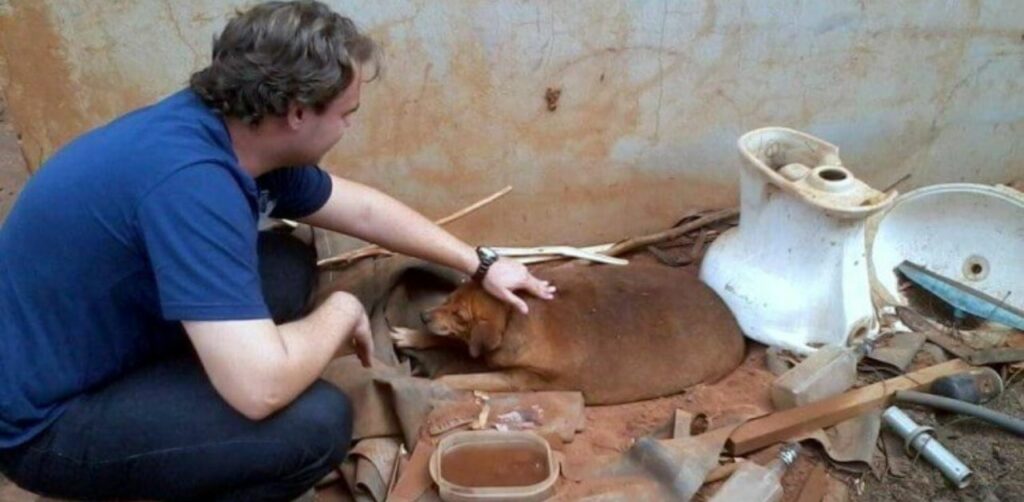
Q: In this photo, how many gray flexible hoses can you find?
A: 1